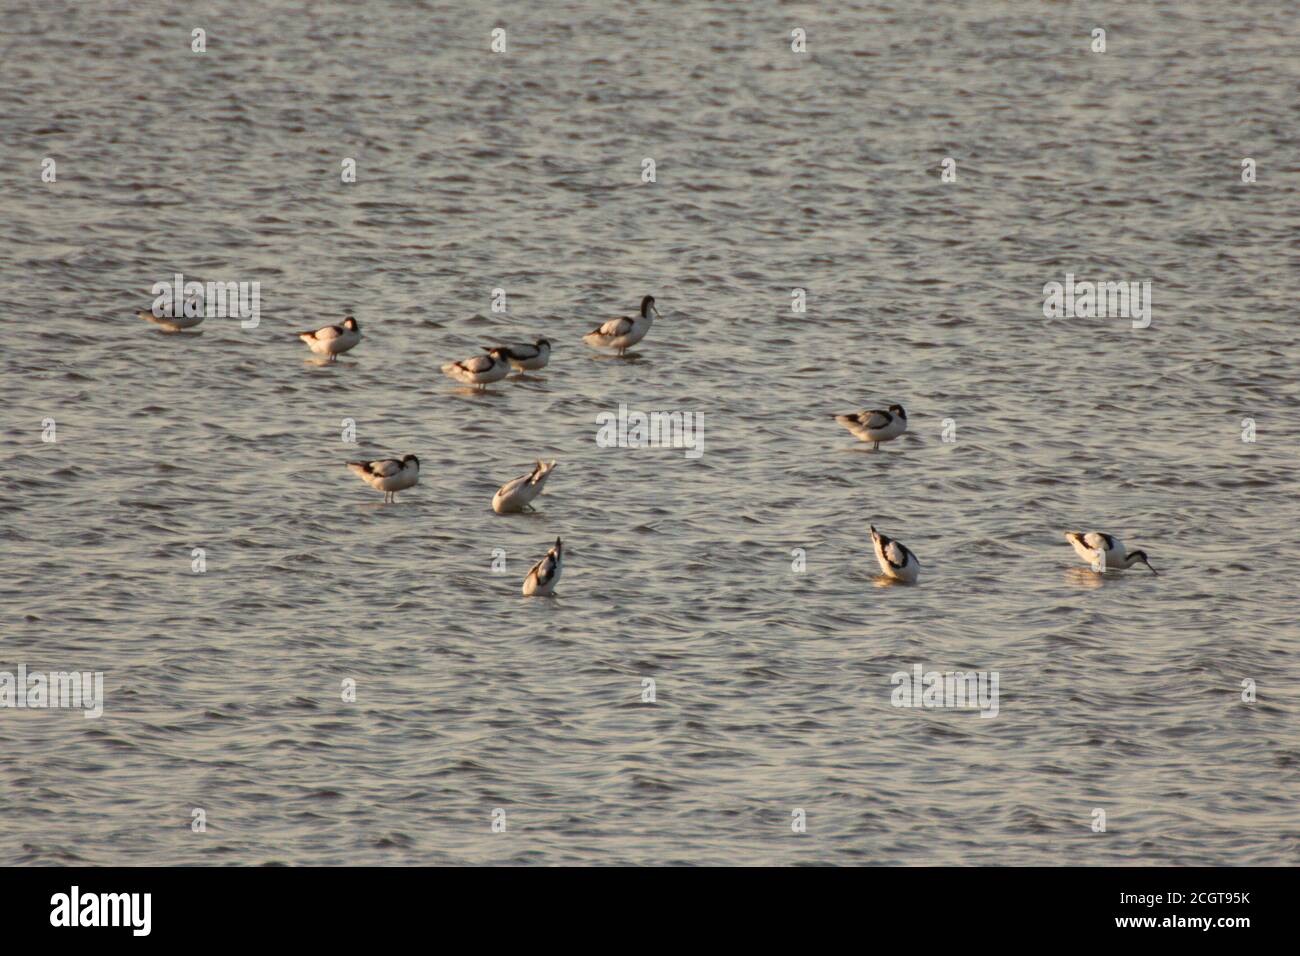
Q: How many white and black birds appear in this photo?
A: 11